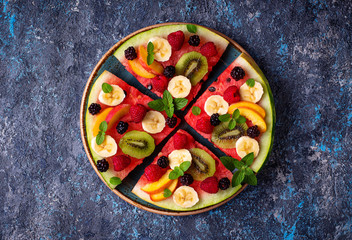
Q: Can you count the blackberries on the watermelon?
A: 13